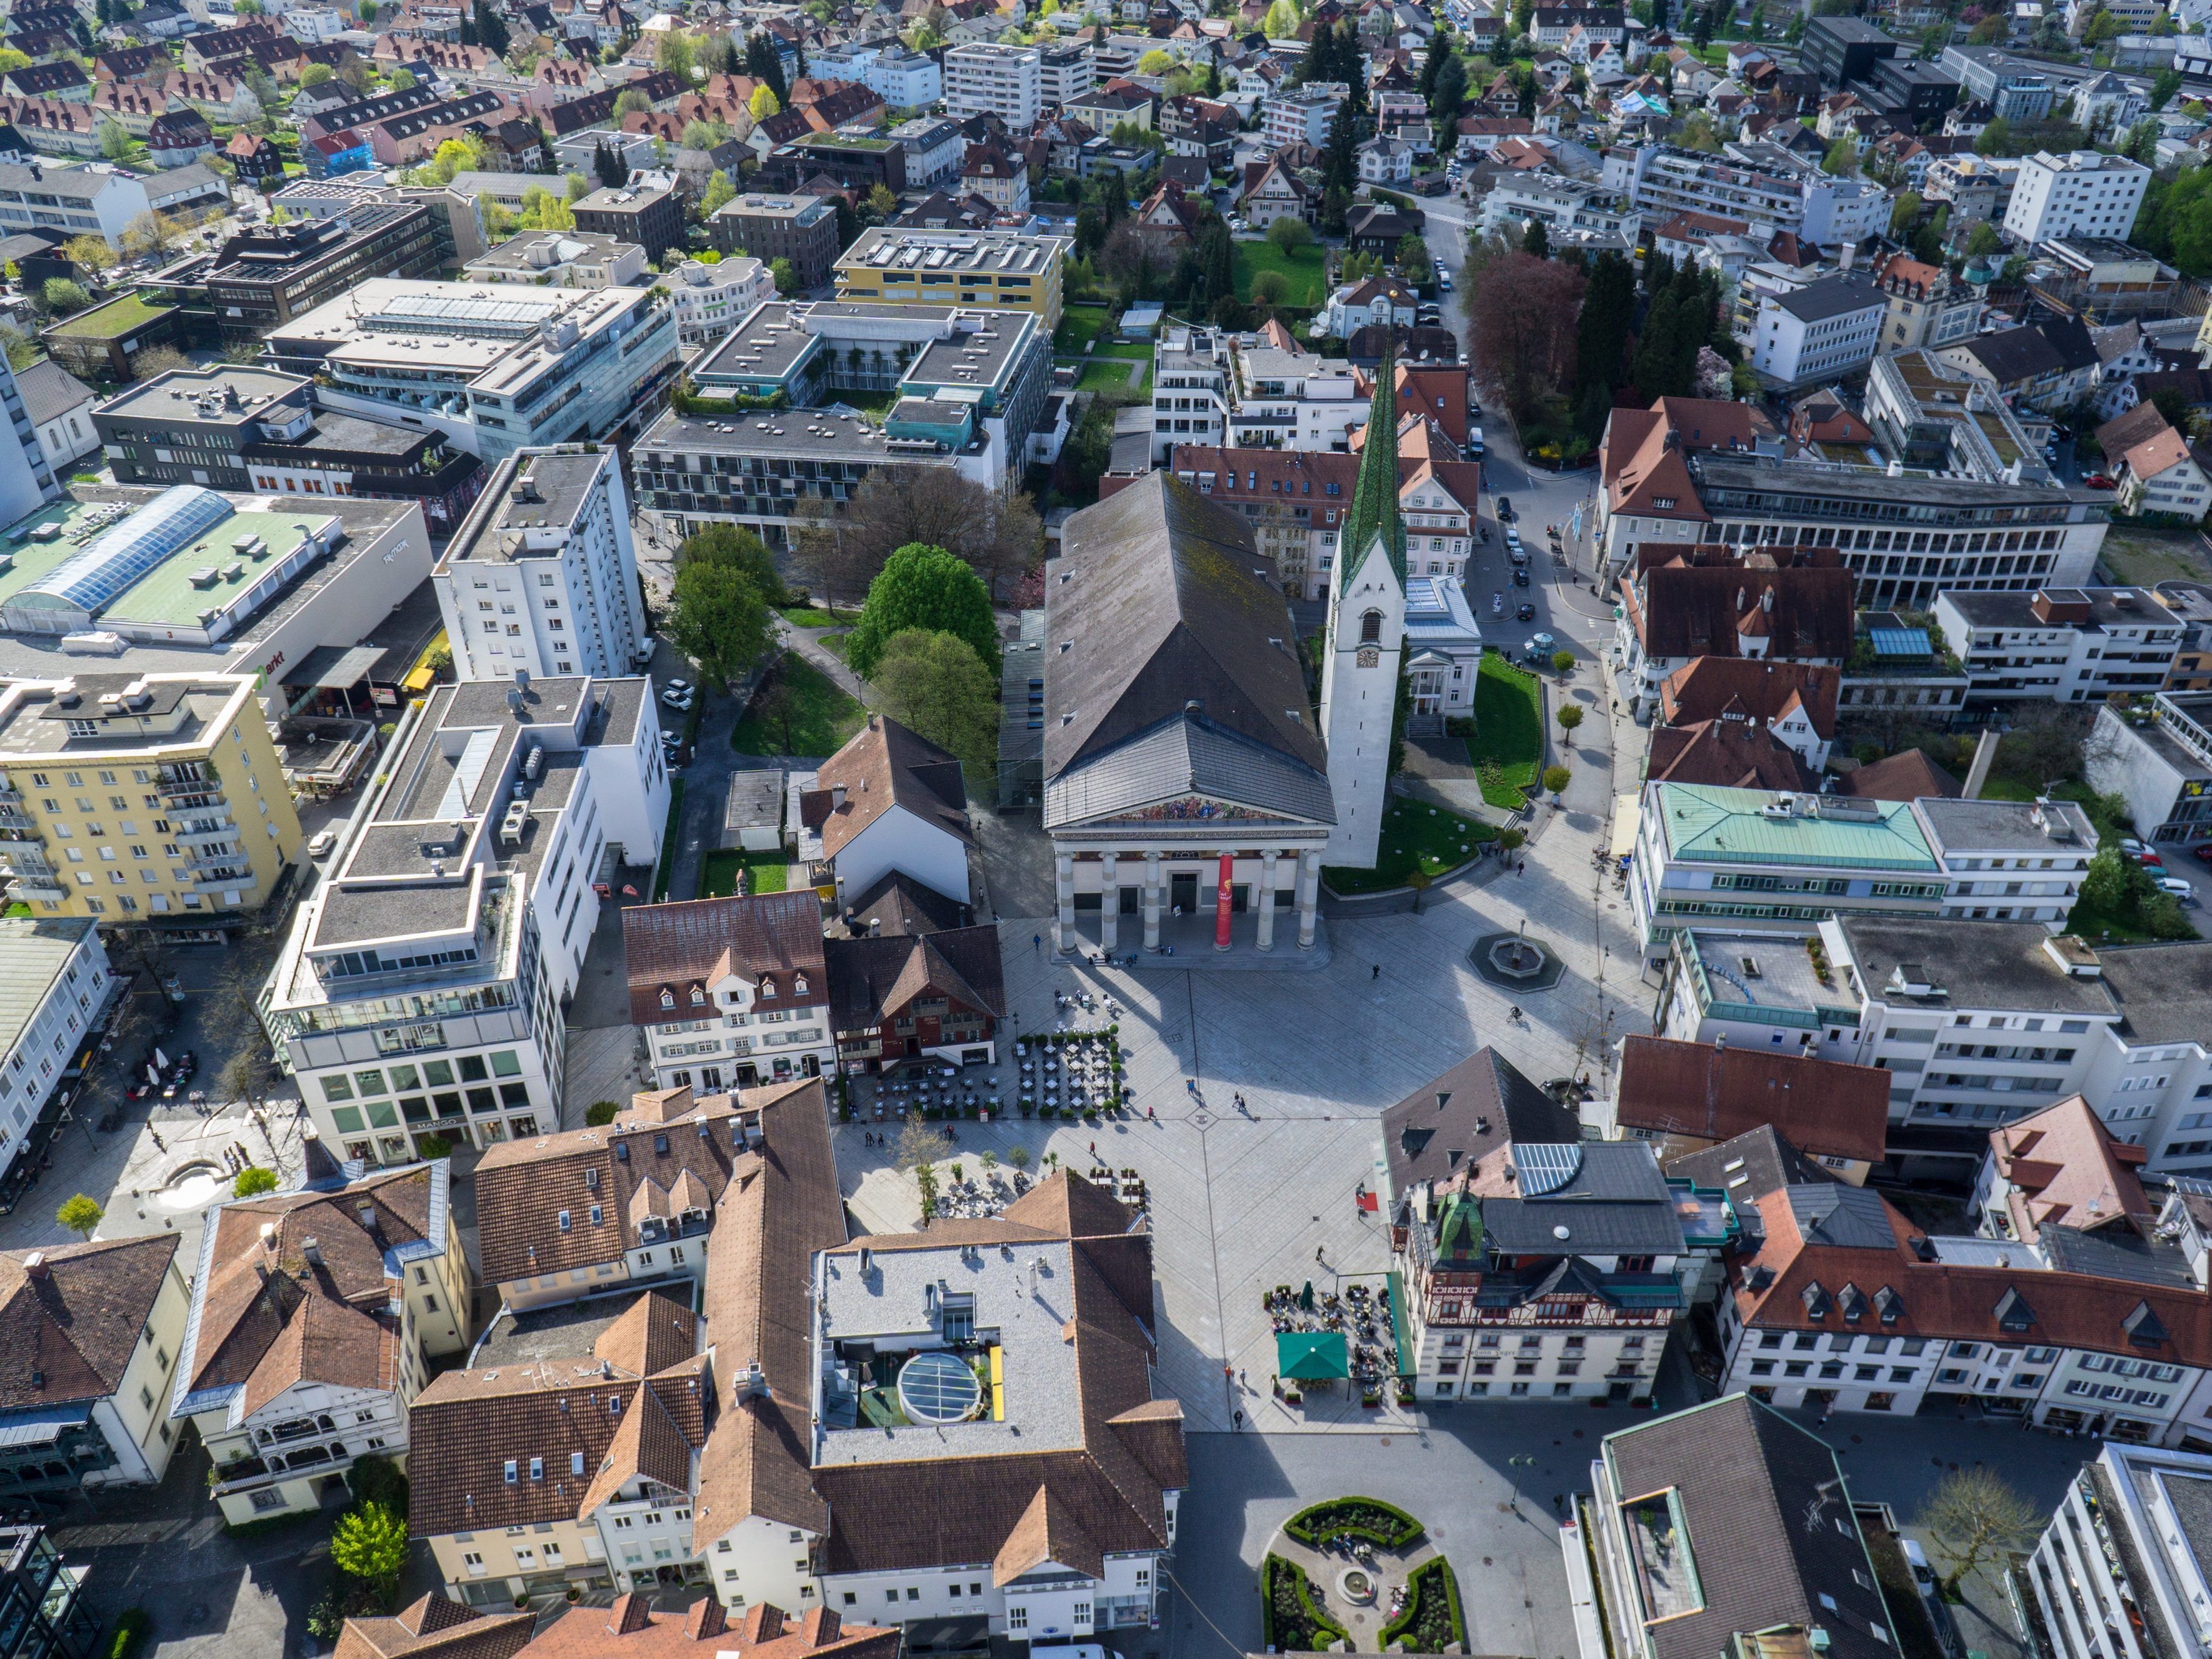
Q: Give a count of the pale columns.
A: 5